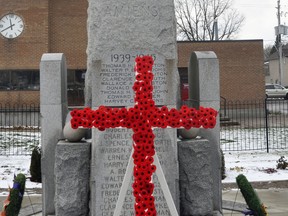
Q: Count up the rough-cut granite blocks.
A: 2